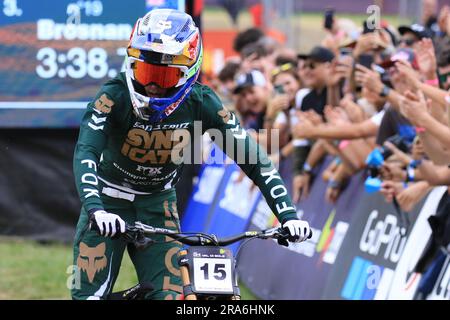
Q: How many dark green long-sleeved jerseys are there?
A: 1